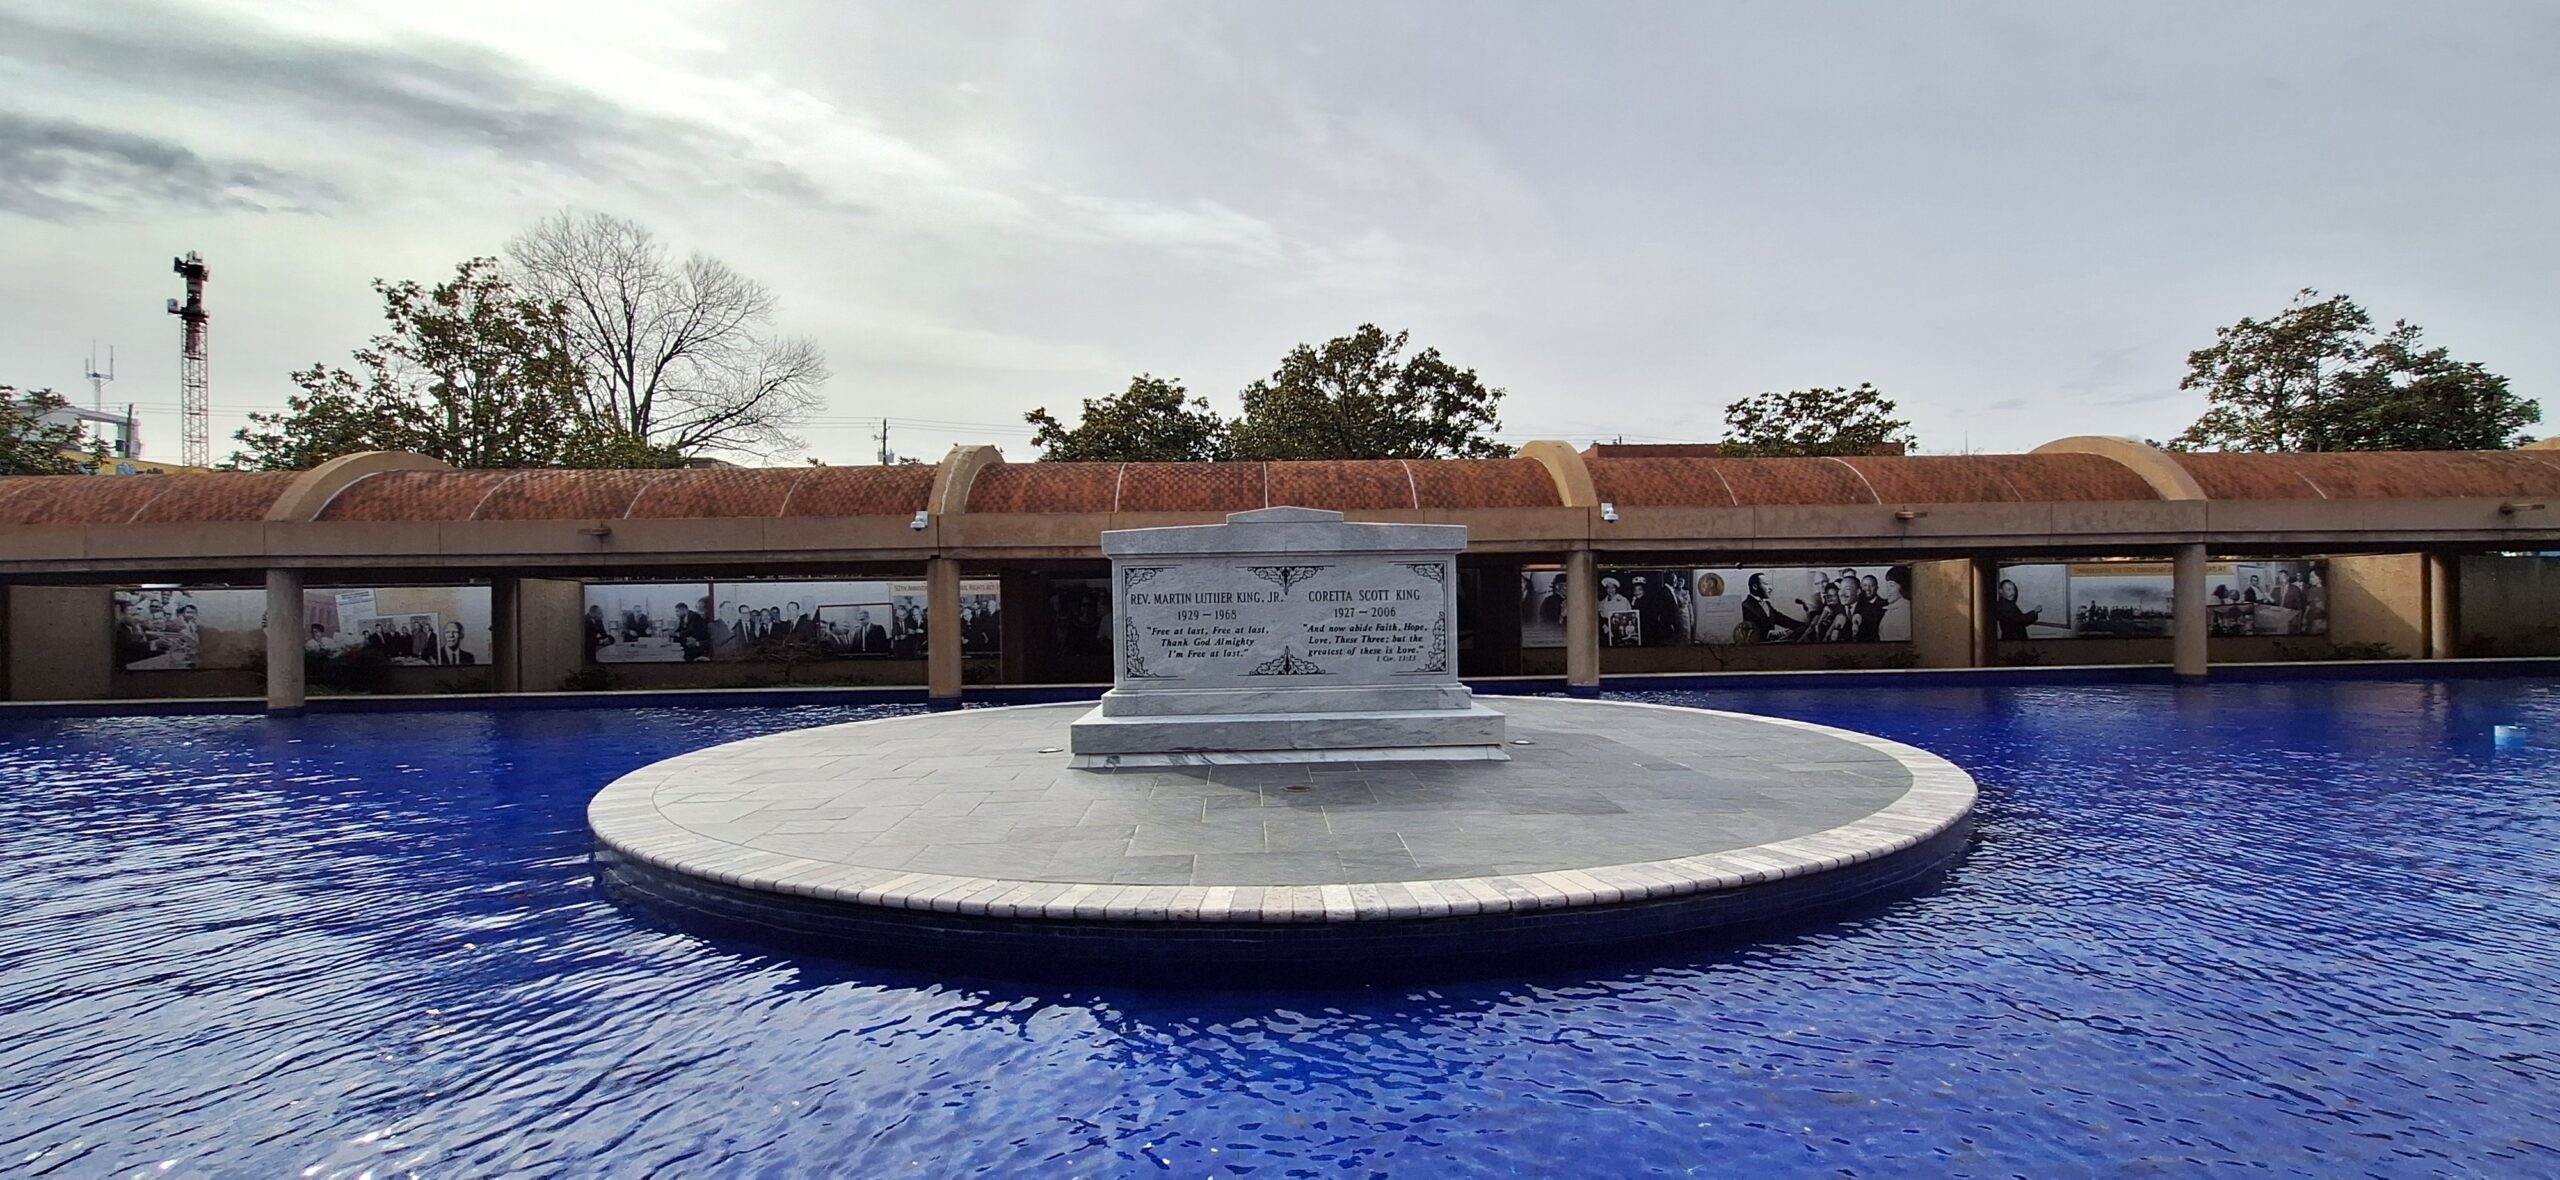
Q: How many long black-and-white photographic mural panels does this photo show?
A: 4